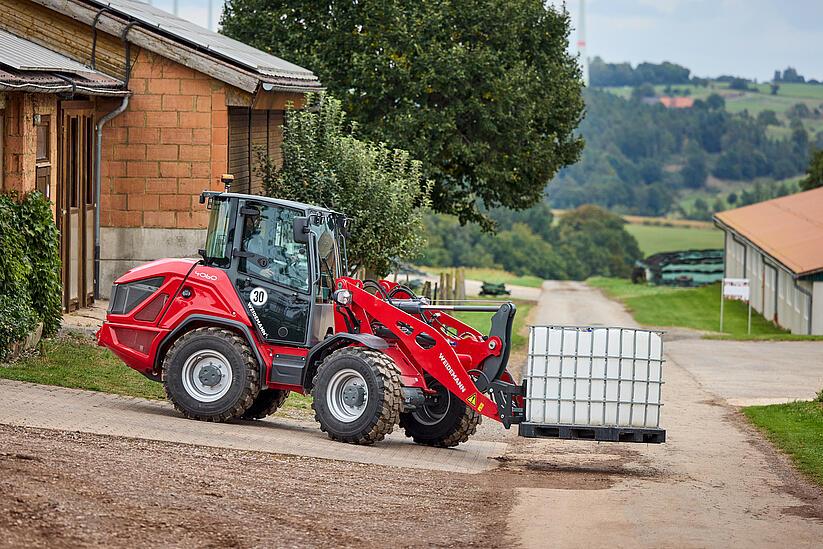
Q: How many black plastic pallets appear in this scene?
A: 1